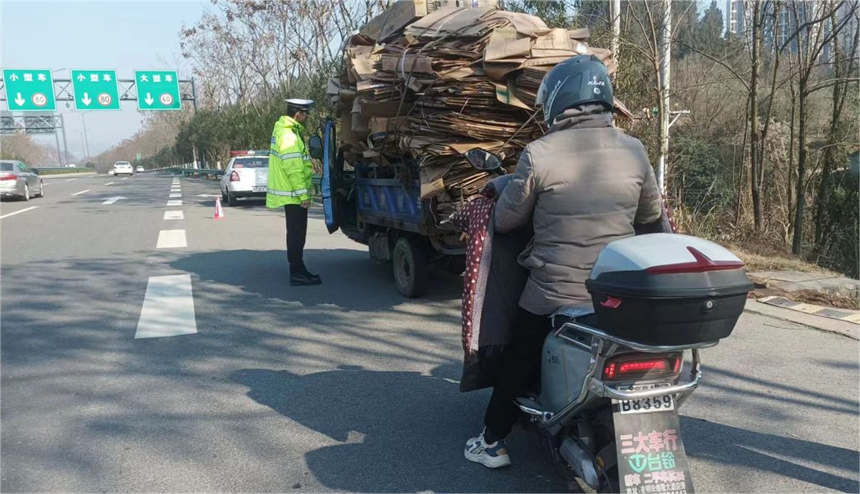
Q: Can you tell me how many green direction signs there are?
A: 3